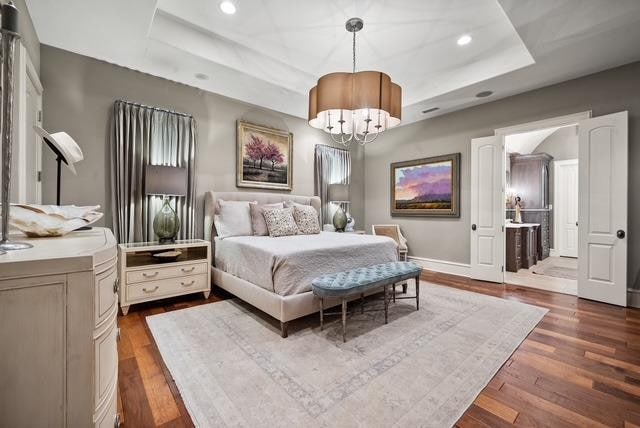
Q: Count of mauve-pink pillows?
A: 1